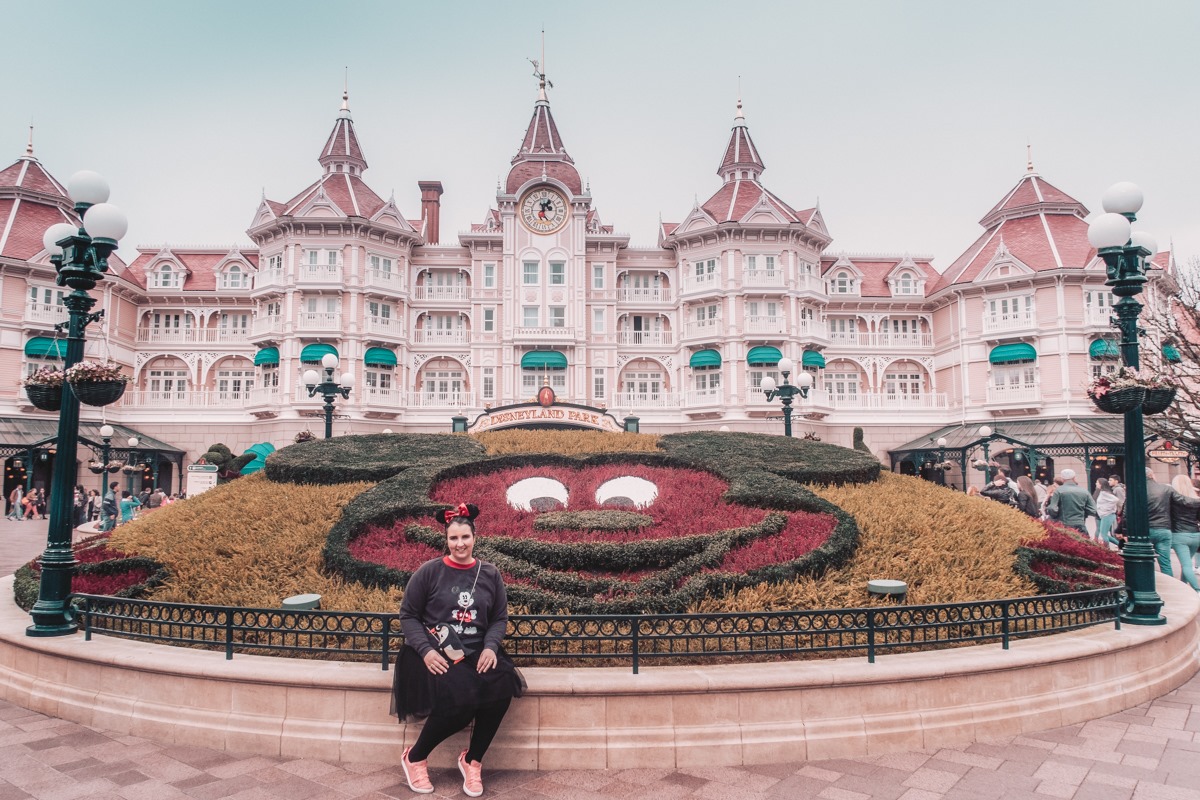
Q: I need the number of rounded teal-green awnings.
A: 11